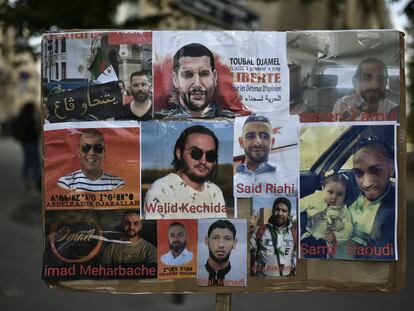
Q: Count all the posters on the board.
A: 11